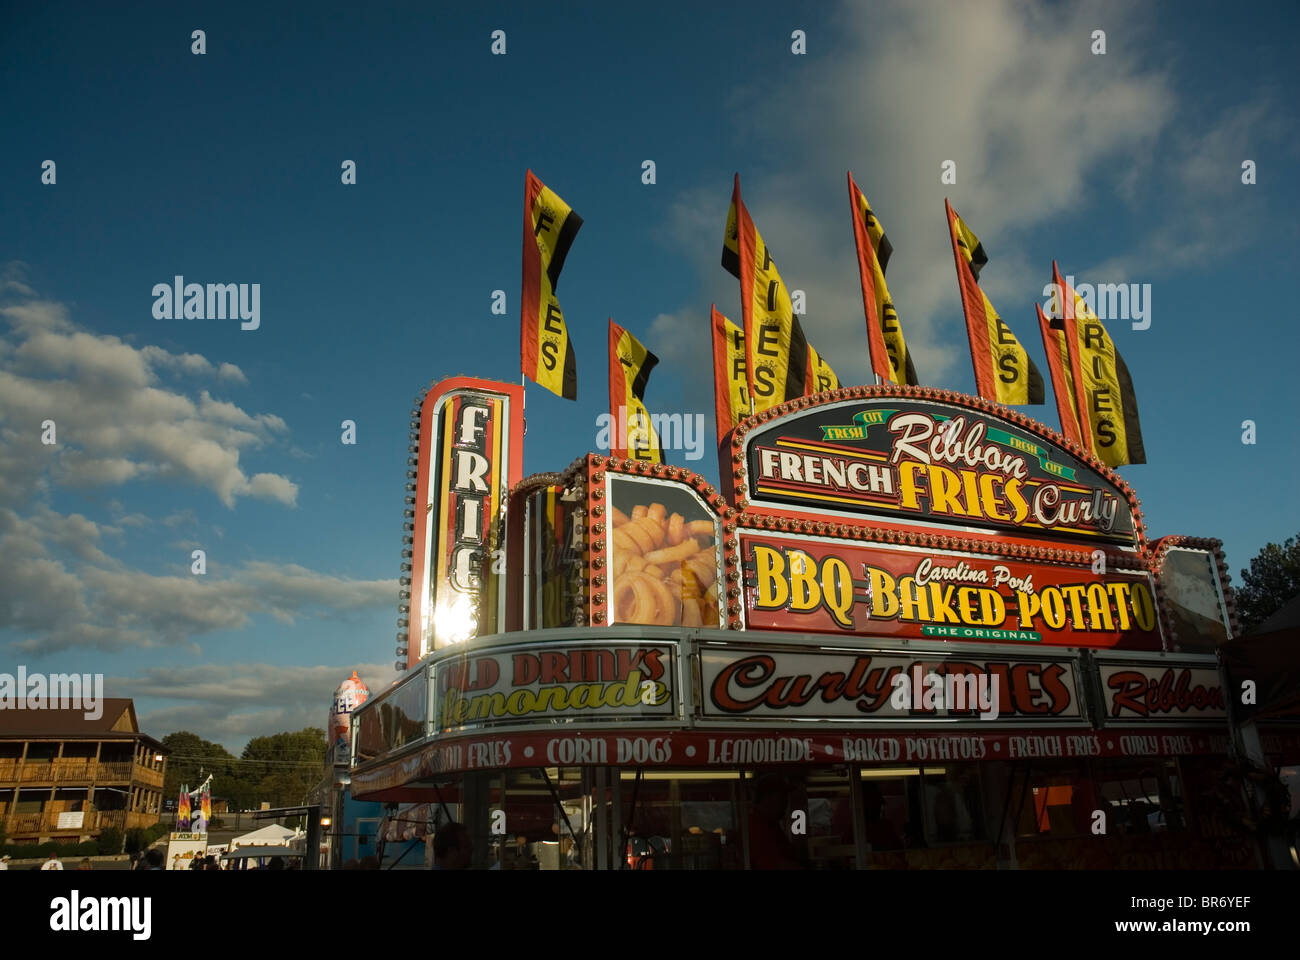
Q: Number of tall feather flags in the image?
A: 9